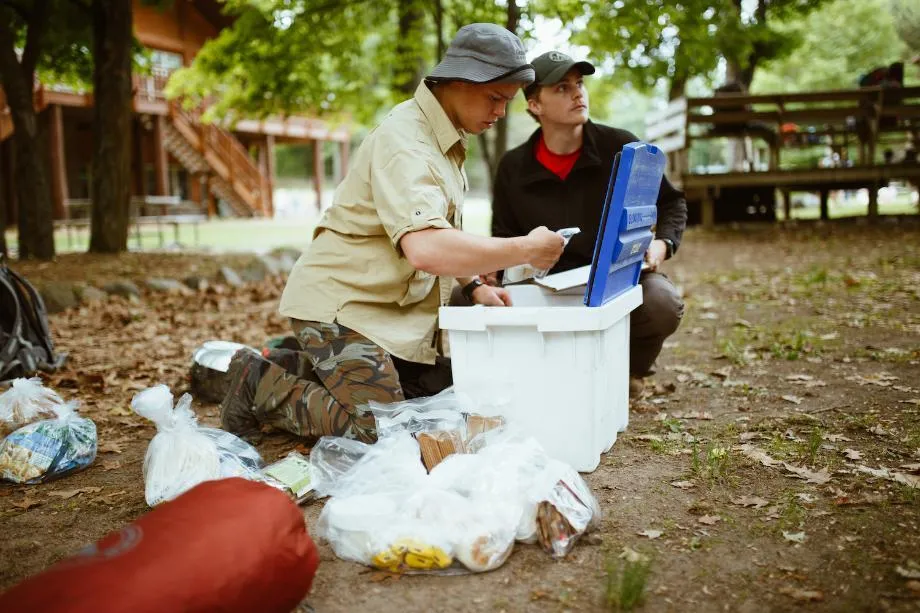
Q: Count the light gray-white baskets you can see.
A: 1